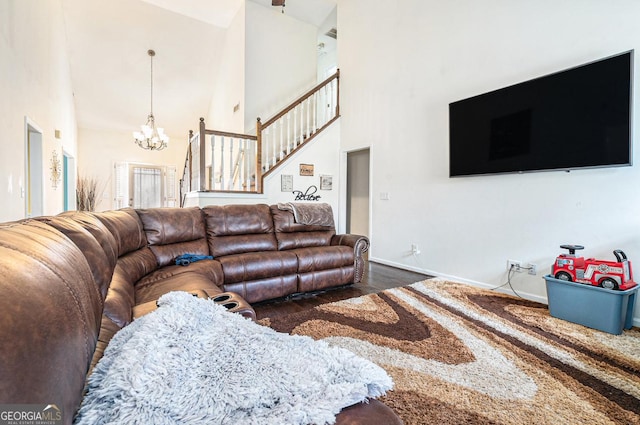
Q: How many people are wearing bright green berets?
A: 0